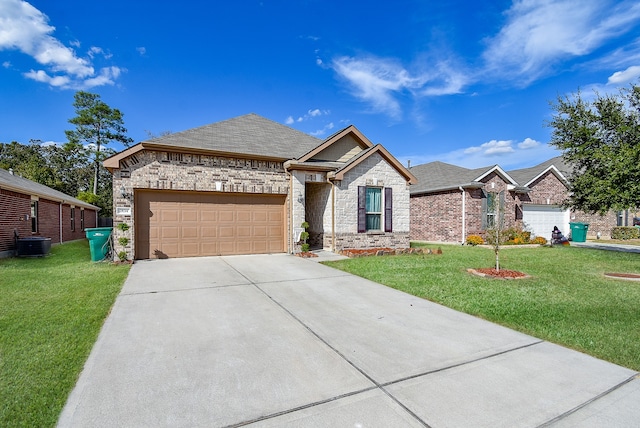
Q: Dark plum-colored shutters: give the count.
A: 2